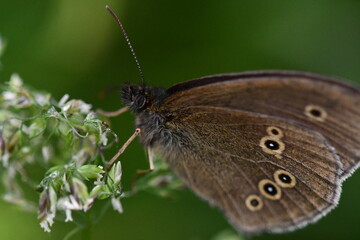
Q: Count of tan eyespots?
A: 6